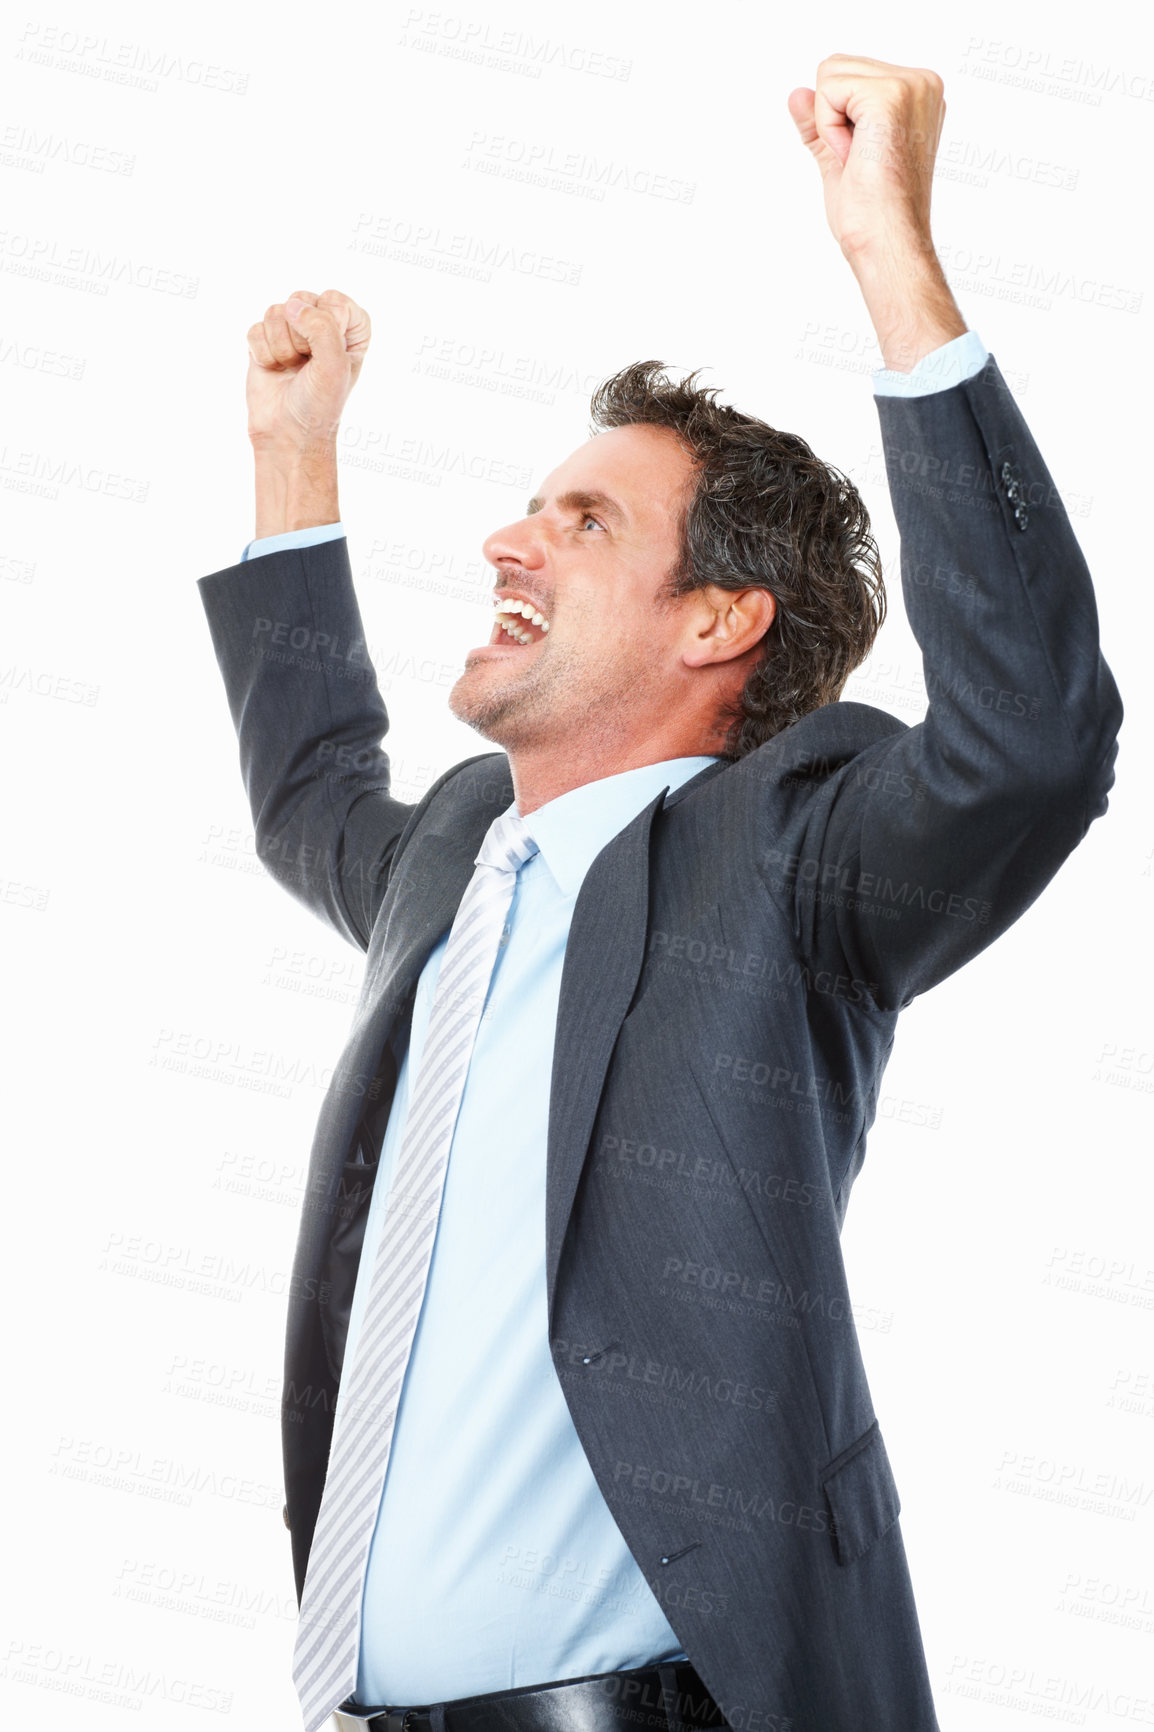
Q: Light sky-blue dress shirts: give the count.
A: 1